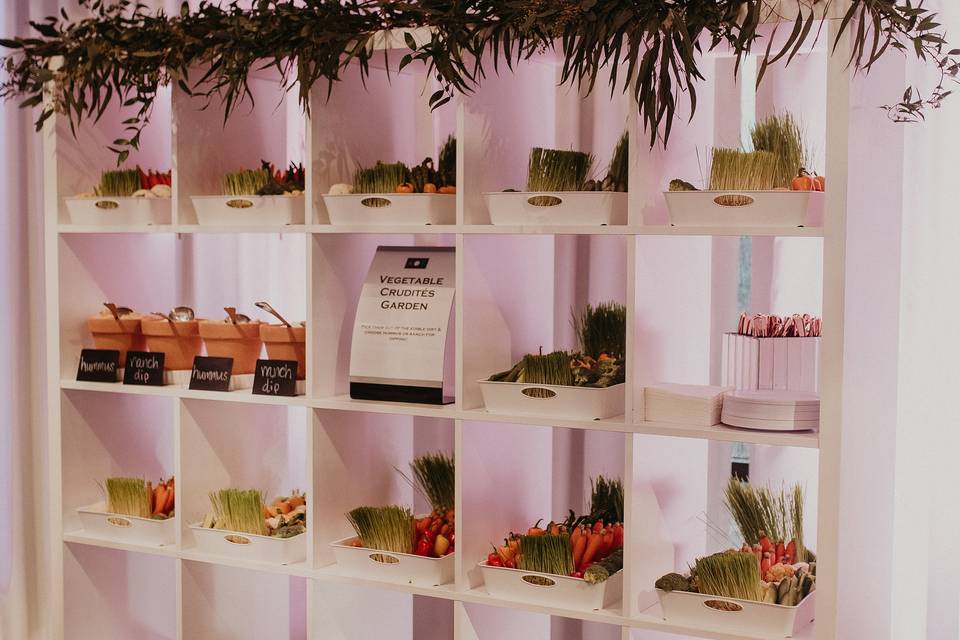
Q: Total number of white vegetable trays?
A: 11